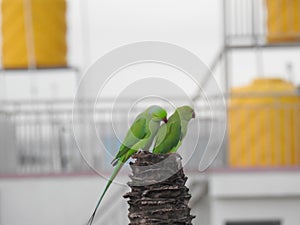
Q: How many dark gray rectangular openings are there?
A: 1